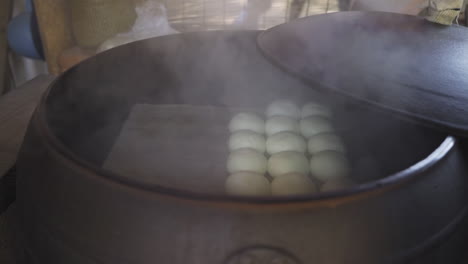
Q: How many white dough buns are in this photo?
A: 14